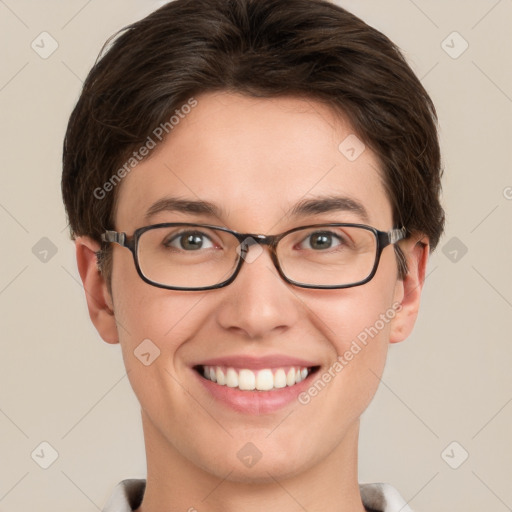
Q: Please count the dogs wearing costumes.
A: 0